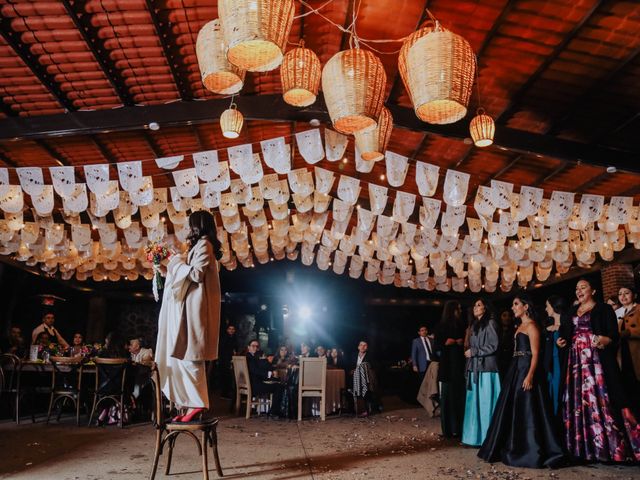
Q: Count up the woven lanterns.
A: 8